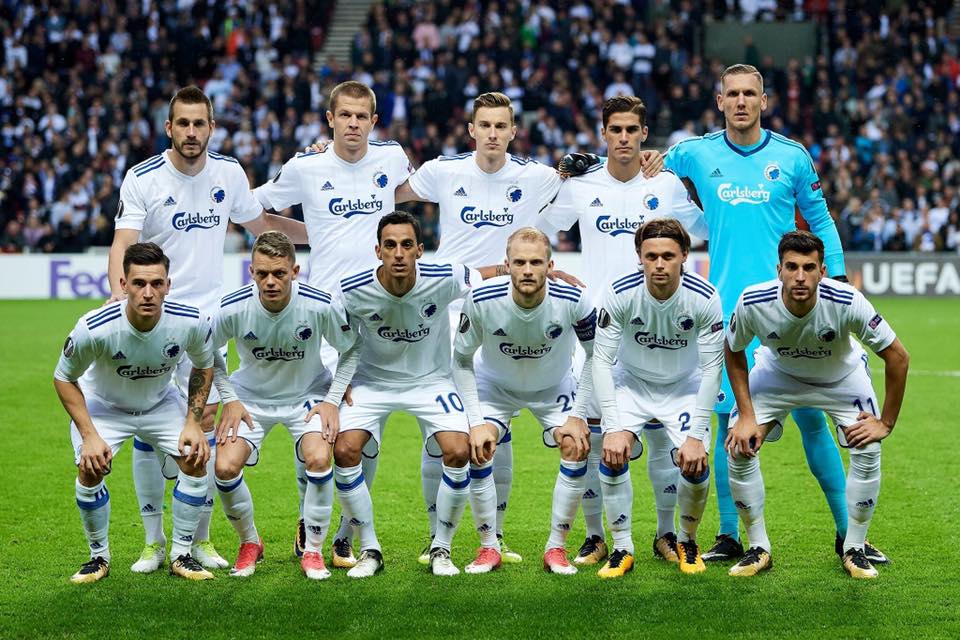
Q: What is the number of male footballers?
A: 11